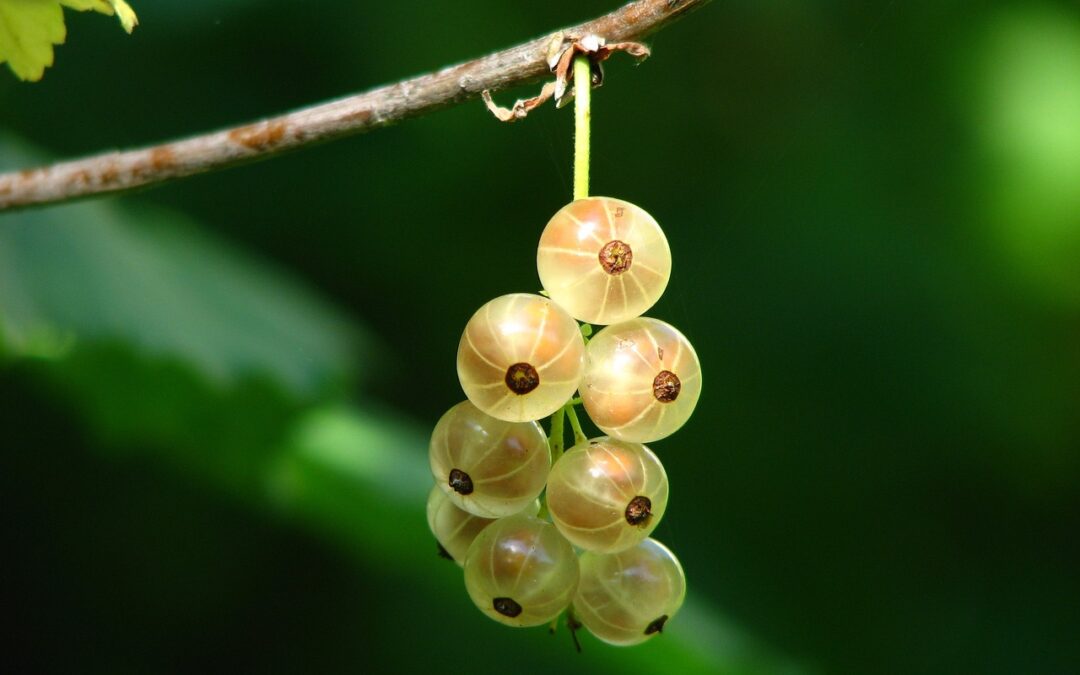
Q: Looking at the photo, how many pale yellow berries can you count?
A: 8